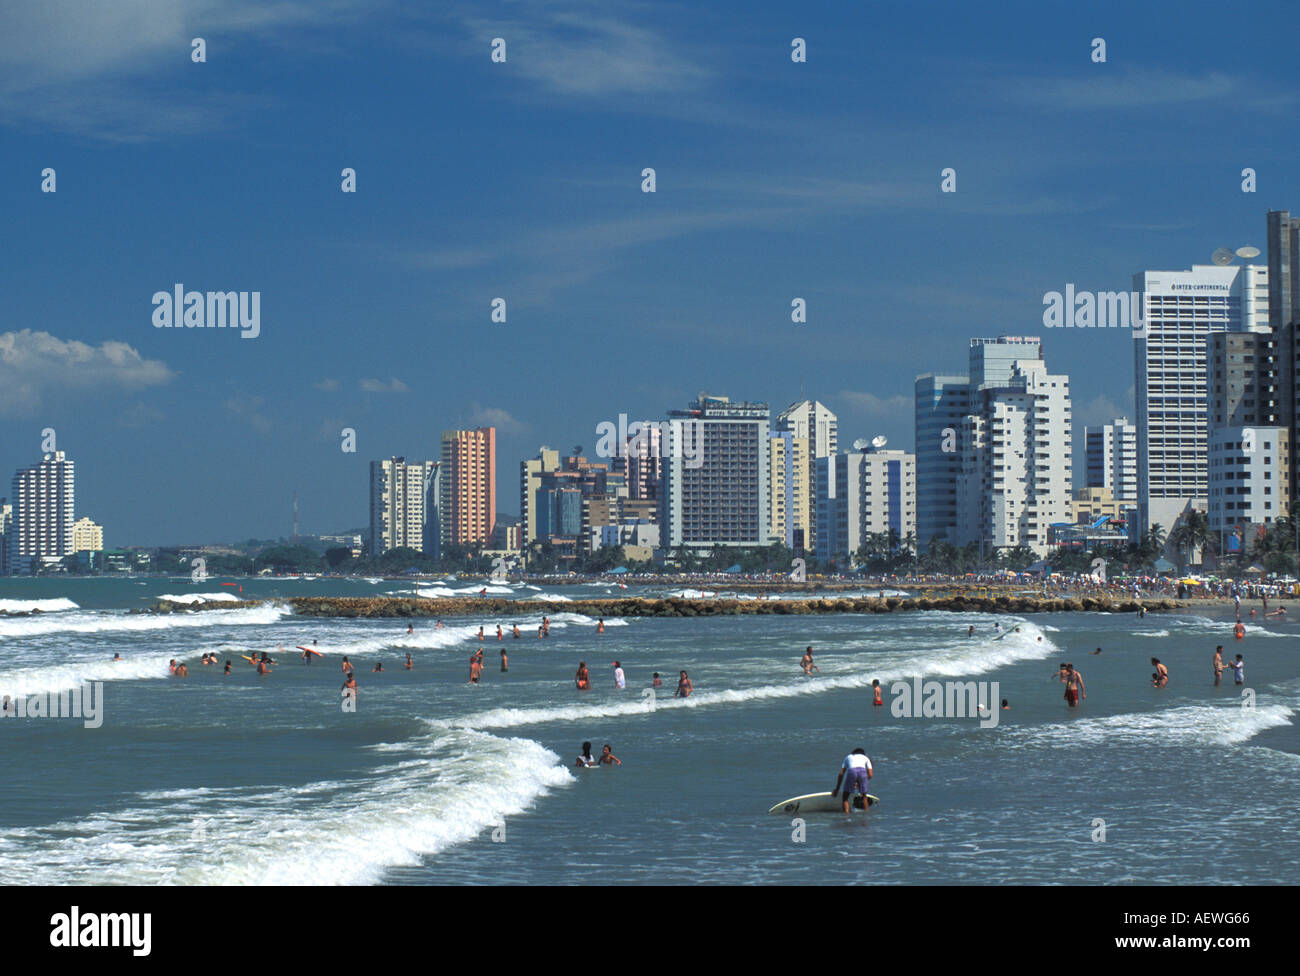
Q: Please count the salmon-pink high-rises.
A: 1